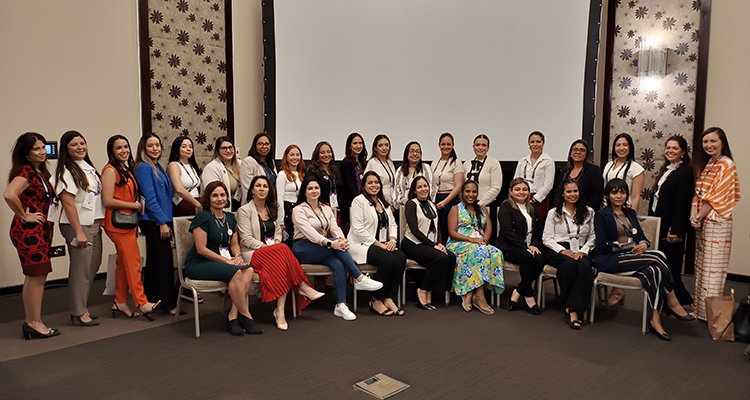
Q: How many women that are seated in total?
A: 9